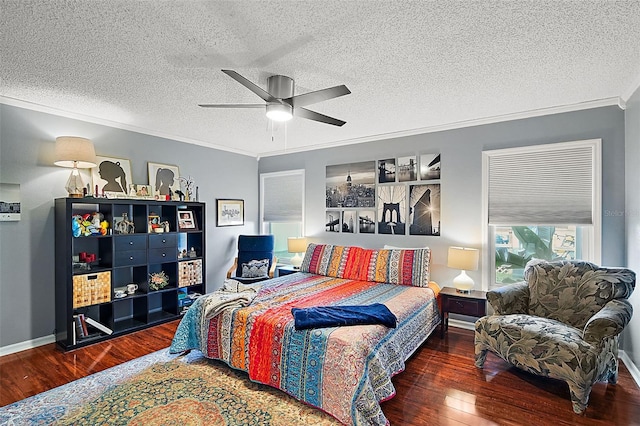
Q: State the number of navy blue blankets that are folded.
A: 1